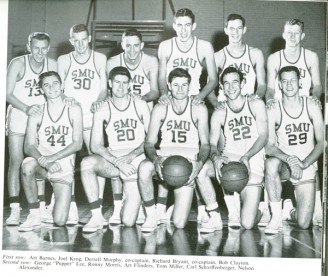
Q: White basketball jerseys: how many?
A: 11